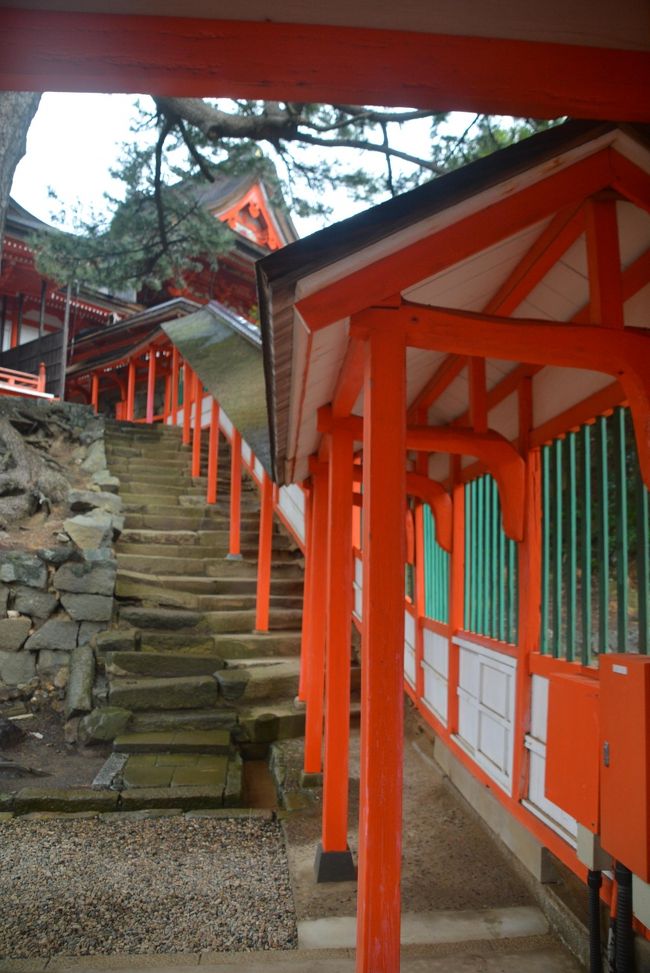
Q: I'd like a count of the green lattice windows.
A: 3